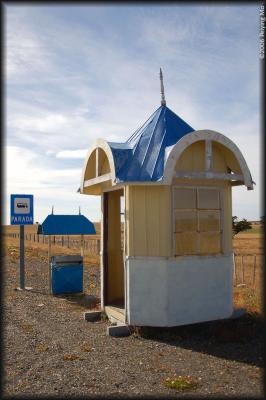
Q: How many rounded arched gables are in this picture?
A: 2